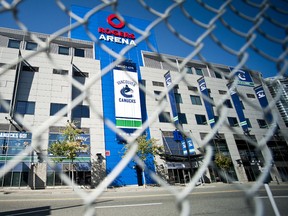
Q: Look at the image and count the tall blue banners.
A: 4